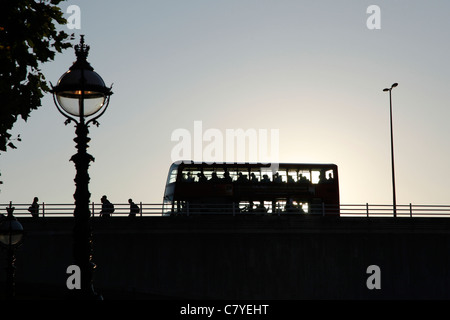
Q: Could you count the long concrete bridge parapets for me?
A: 1